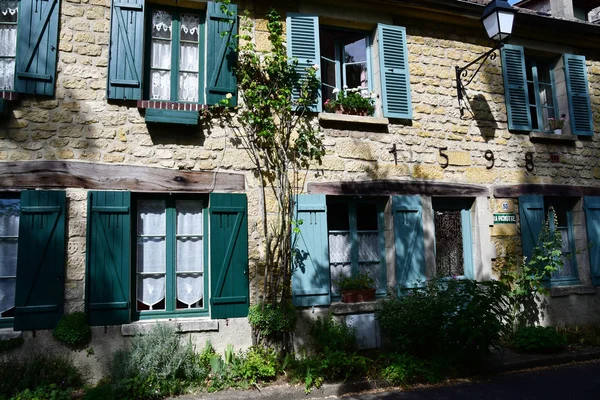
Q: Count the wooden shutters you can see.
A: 14